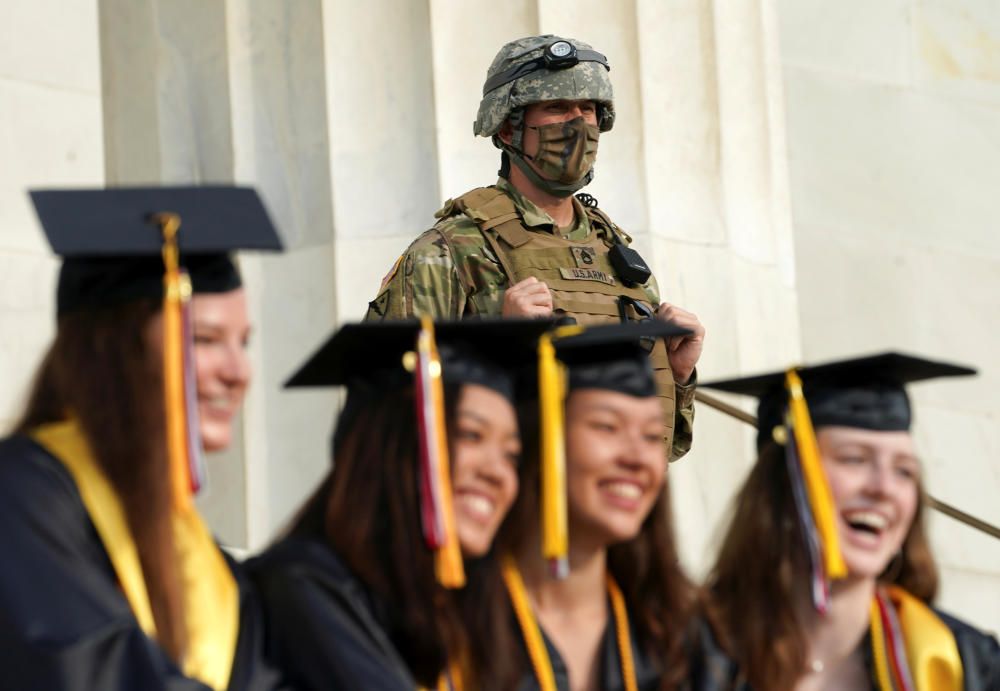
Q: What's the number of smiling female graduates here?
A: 4